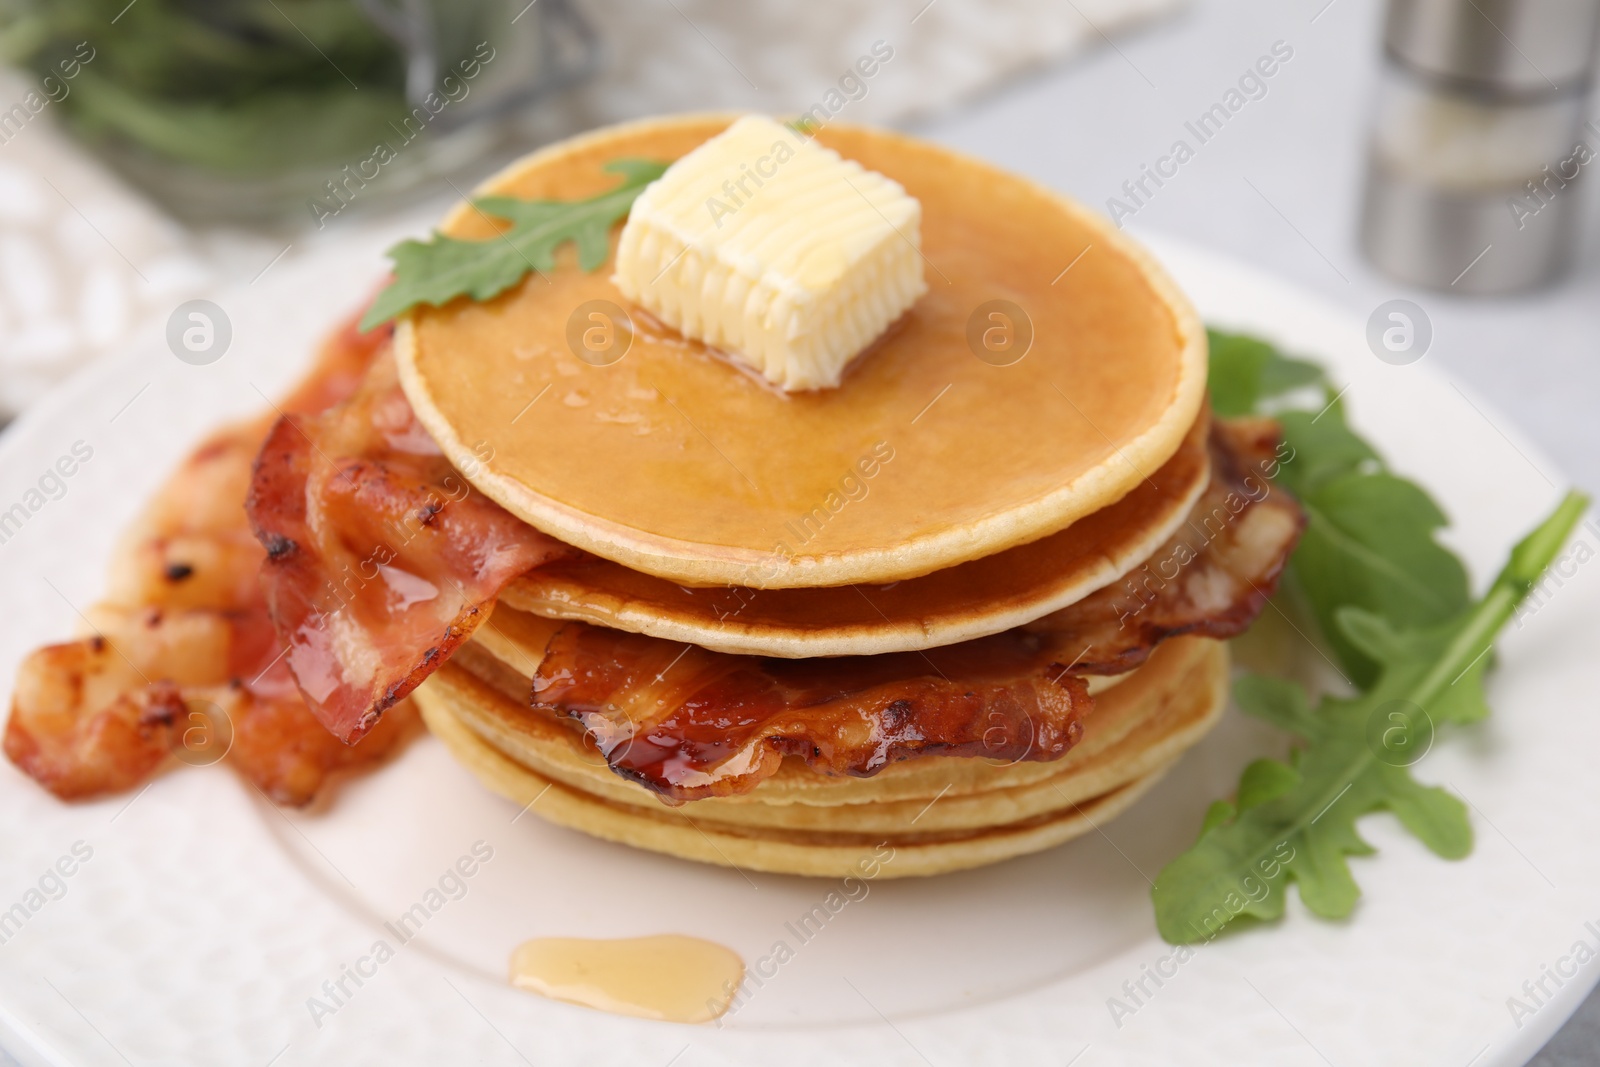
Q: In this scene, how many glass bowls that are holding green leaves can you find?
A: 1